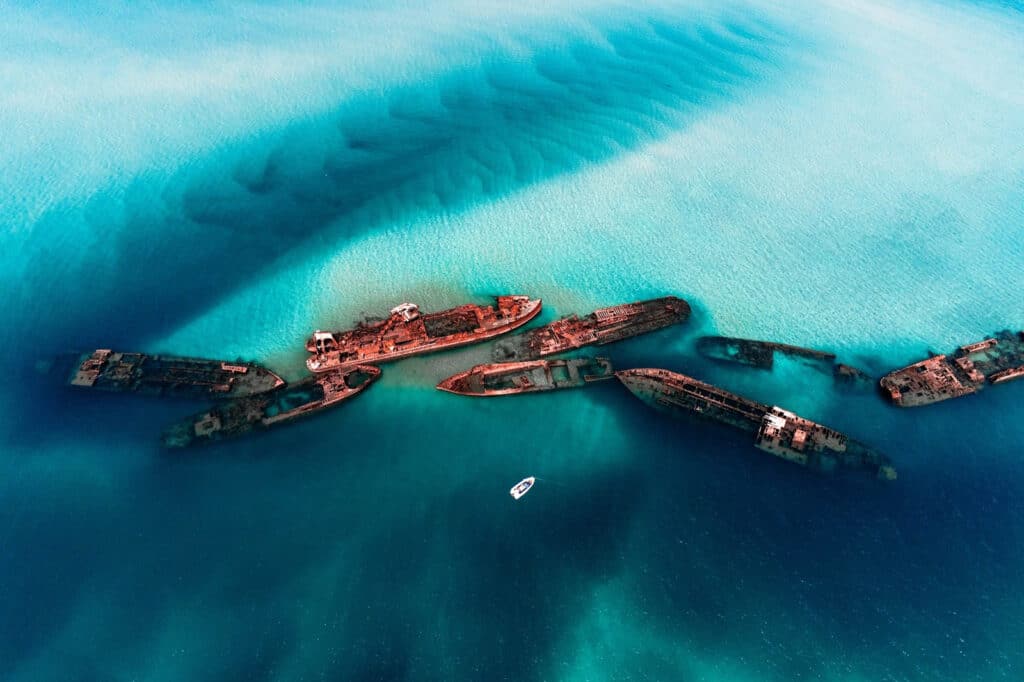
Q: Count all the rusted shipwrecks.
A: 8